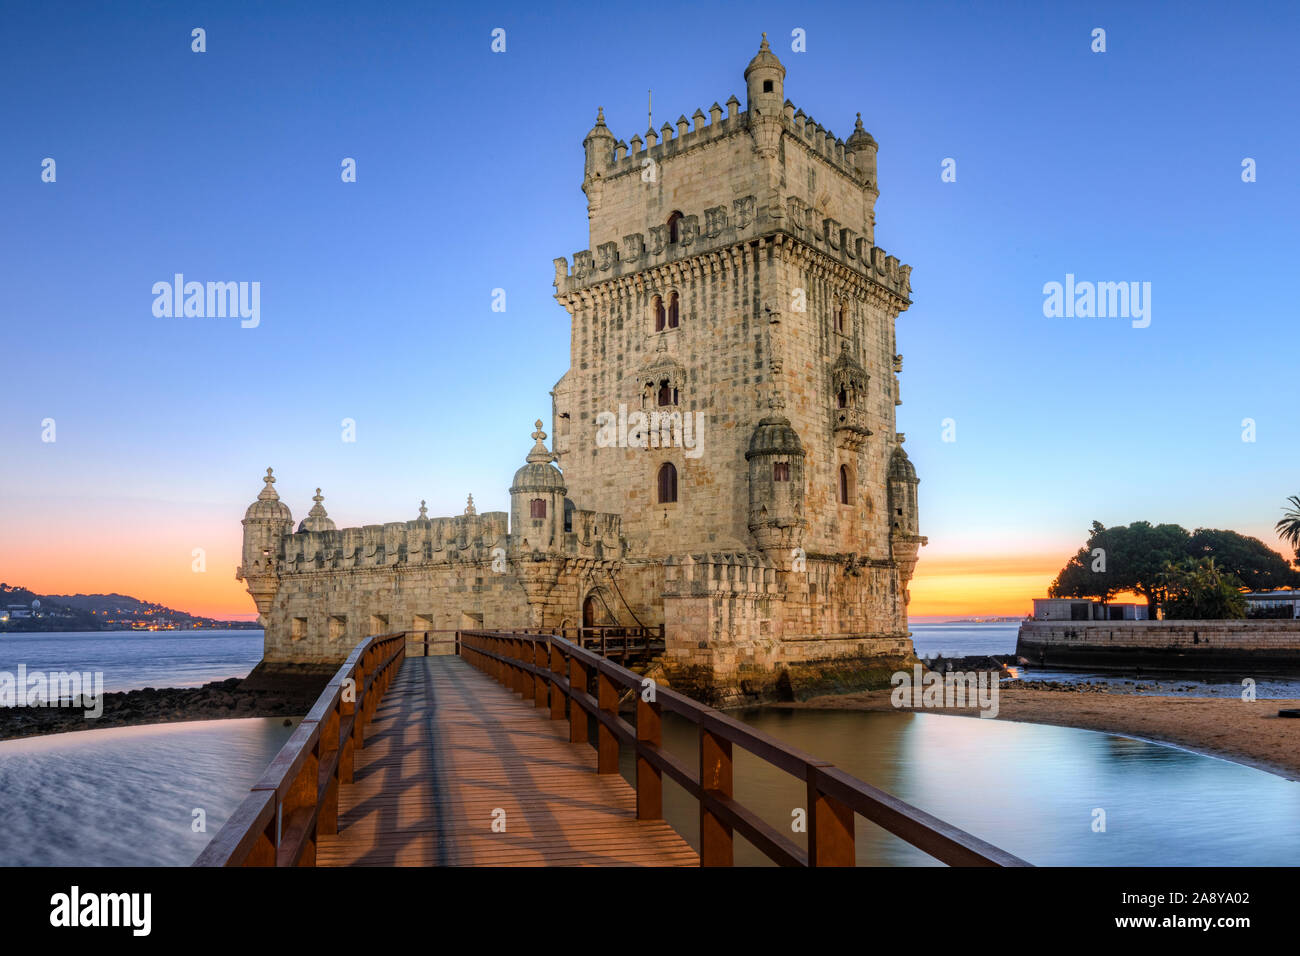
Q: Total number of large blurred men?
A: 0